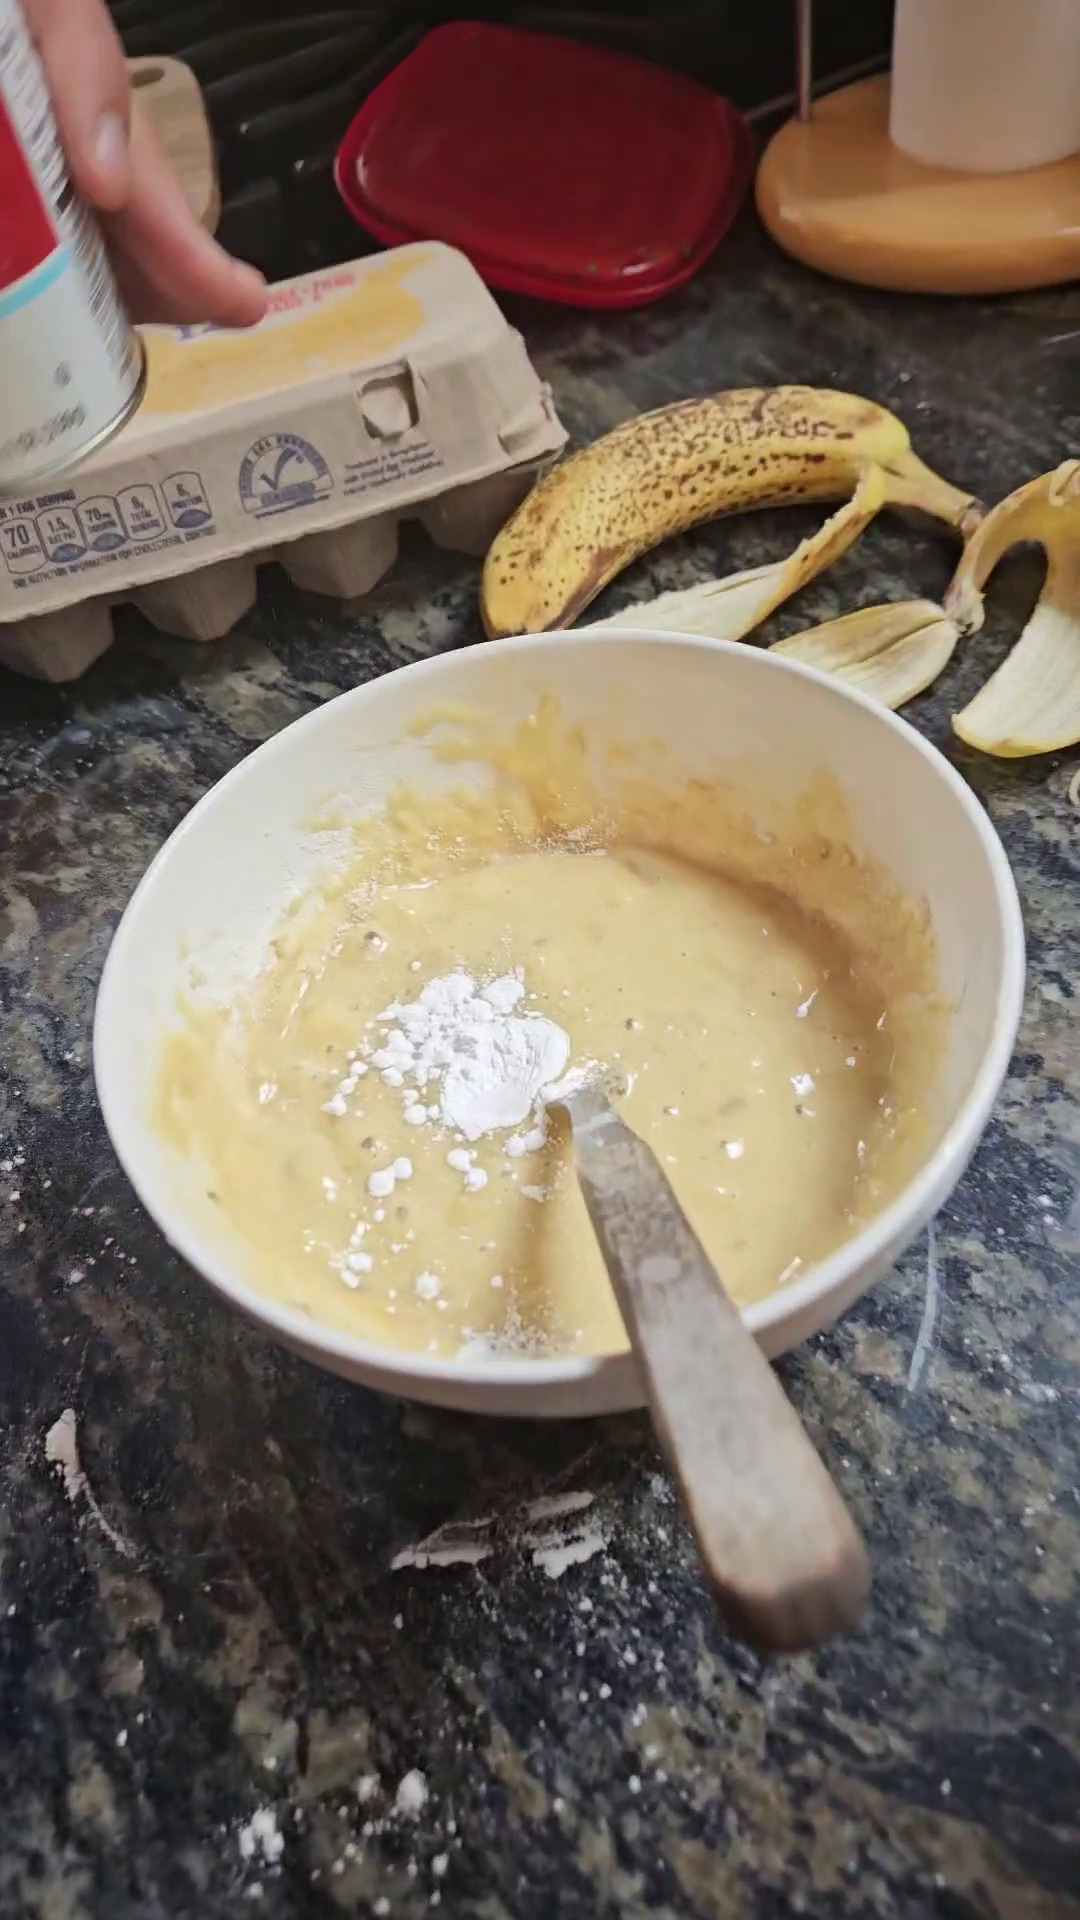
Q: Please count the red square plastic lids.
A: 1